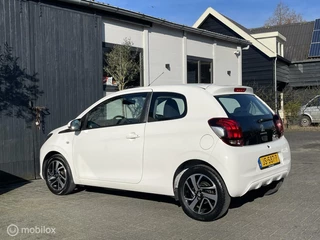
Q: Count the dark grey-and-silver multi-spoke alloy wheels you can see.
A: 2